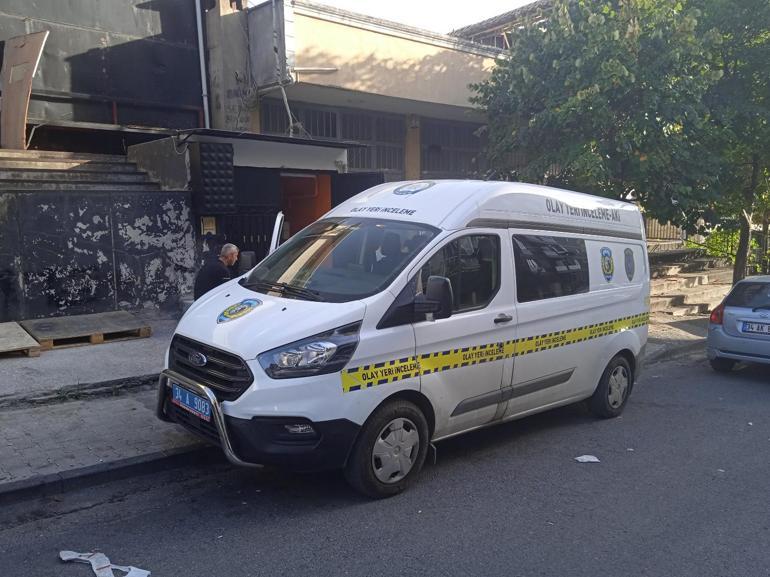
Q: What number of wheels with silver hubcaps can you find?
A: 2